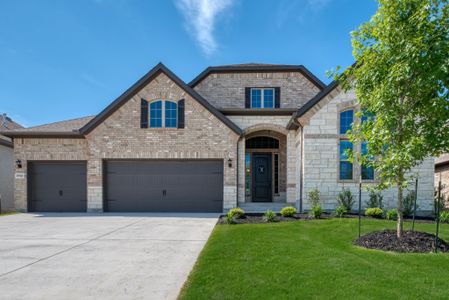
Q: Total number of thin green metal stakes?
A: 3